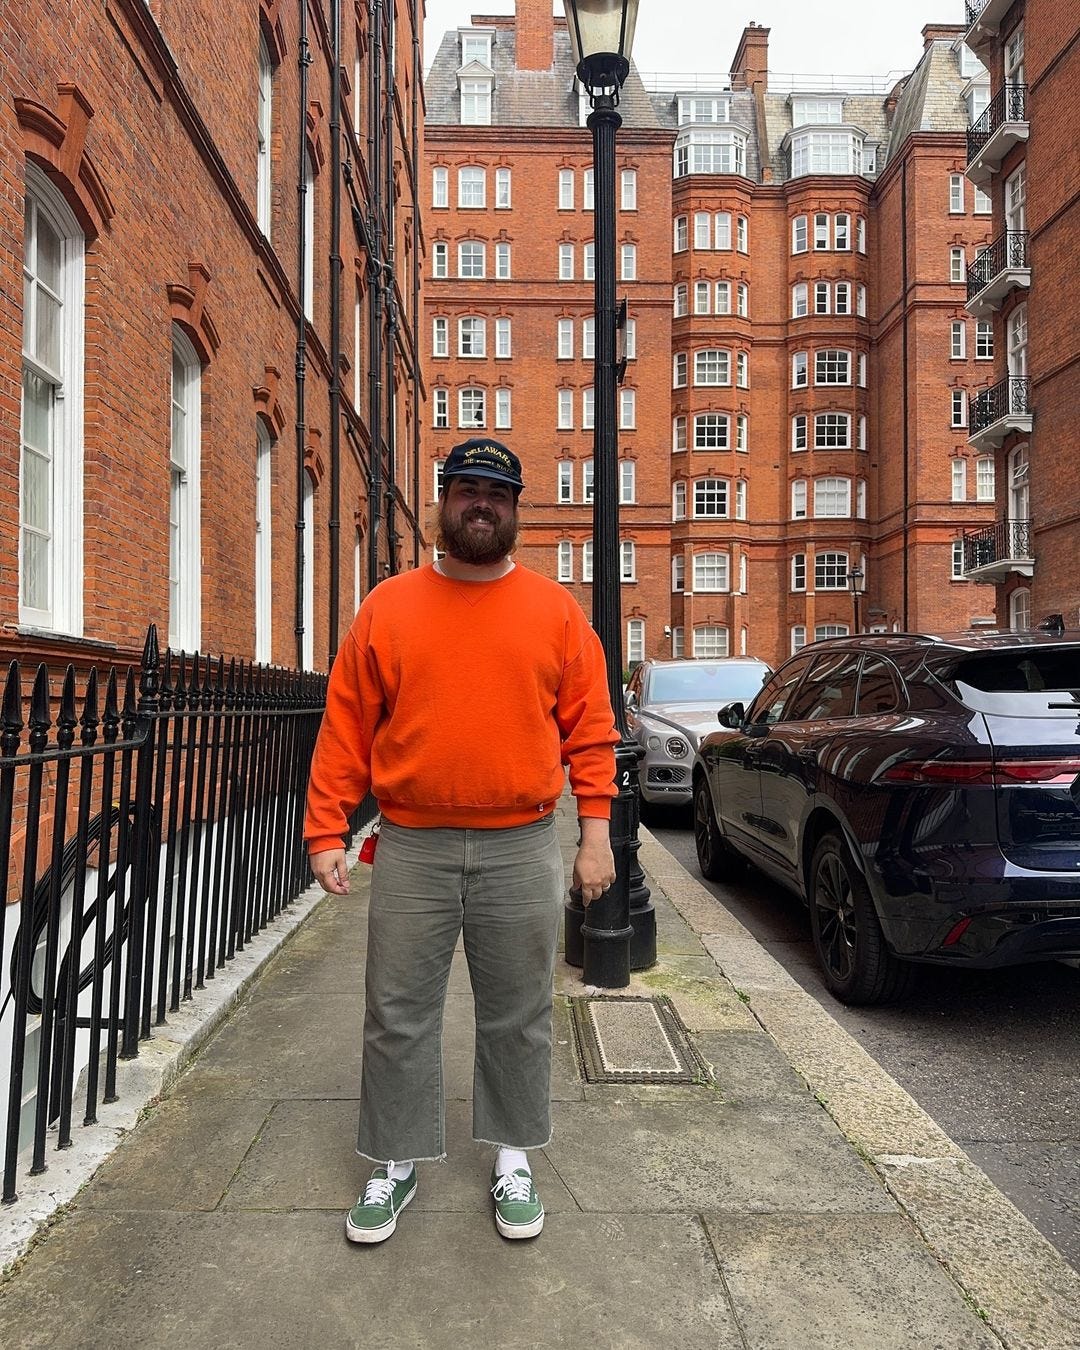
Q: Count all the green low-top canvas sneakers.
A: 2